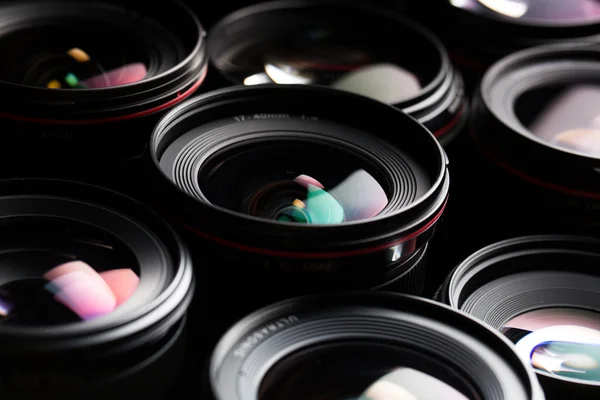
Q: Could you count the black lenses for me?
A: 8